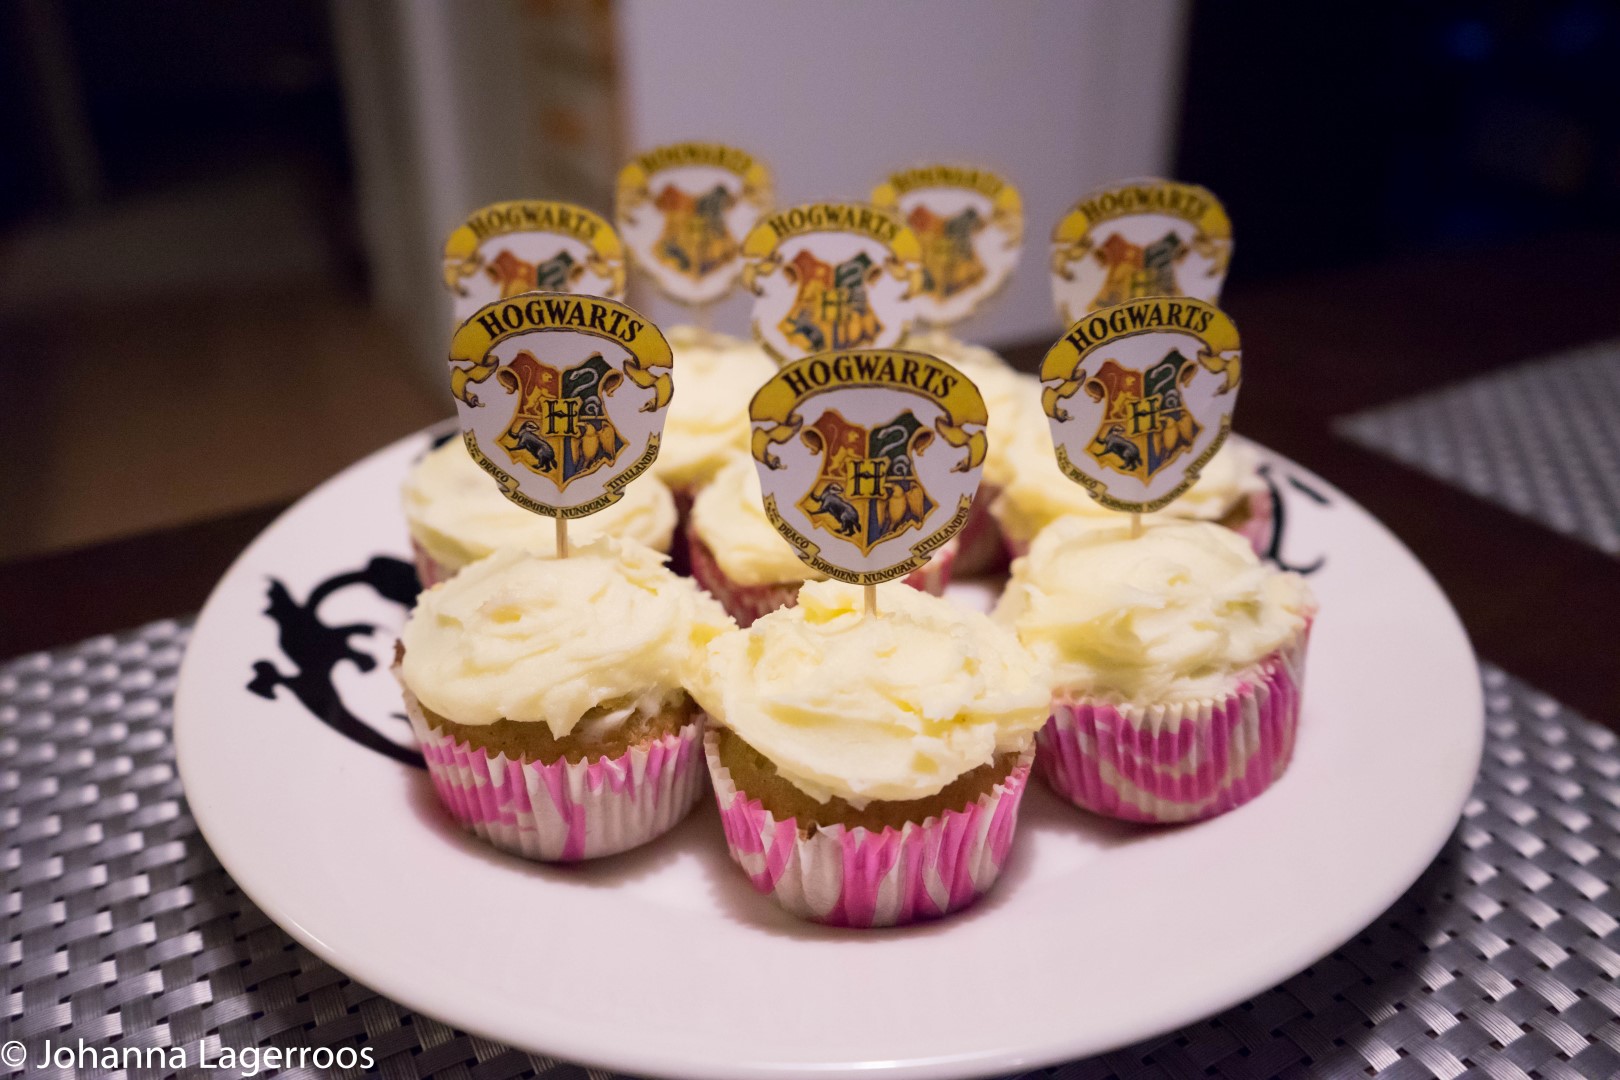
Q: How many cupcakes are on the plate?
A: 8